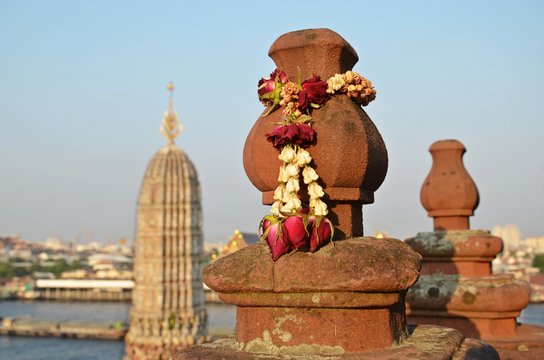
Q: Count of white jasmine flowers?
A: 11